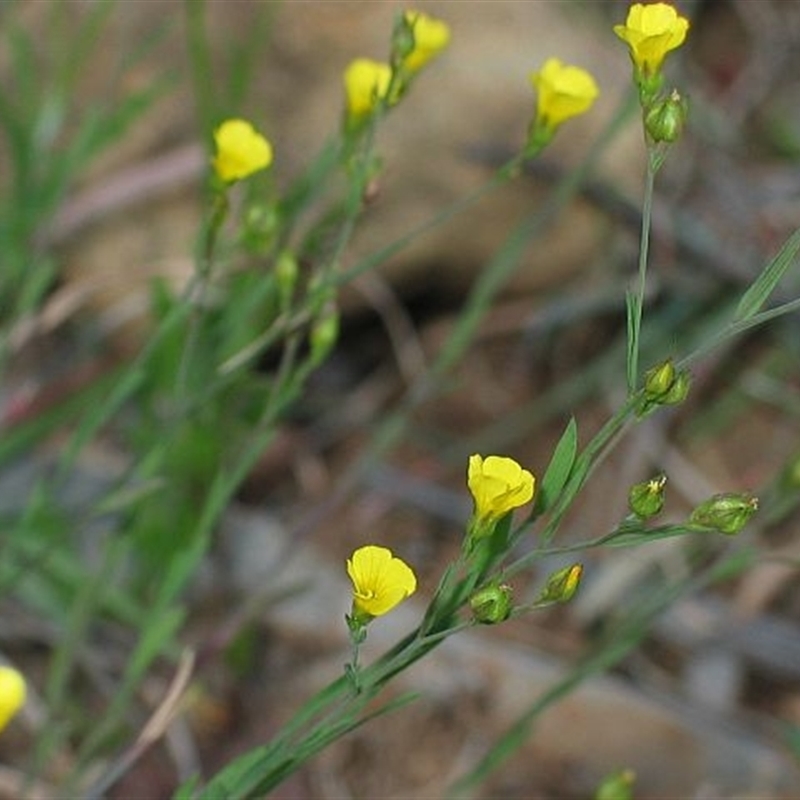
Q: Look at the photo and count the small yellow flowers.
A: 8